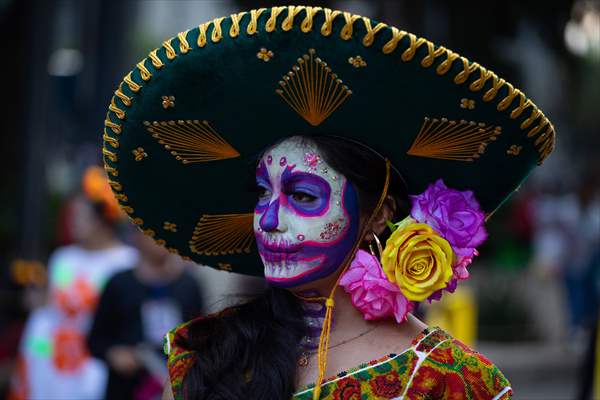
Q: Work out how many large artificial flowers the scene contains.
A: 3